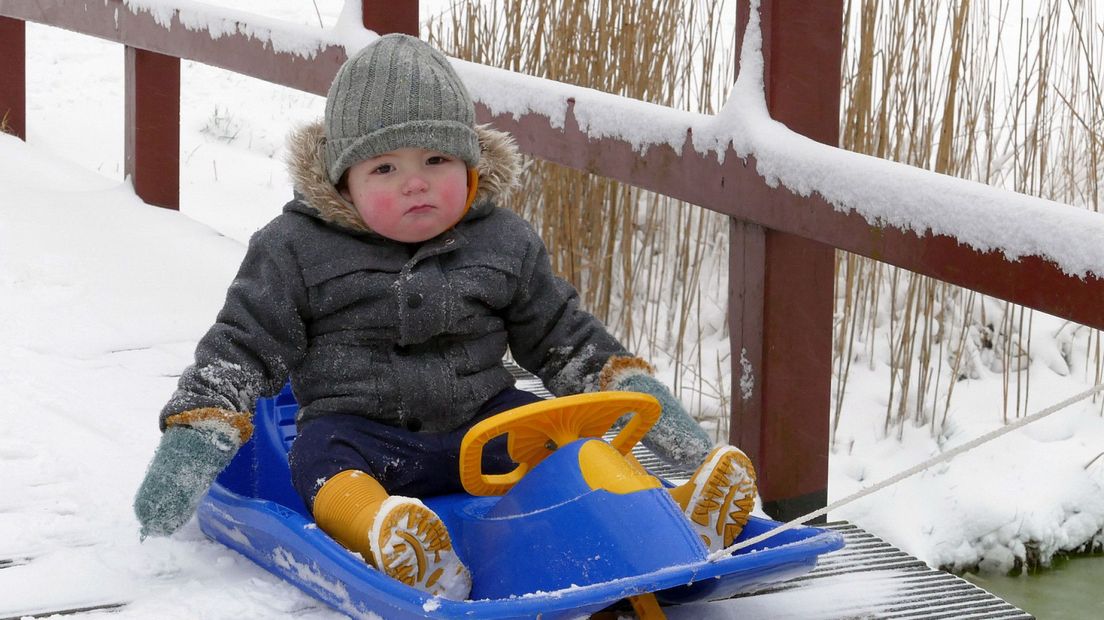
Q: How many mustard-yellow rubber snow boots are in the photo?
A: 2